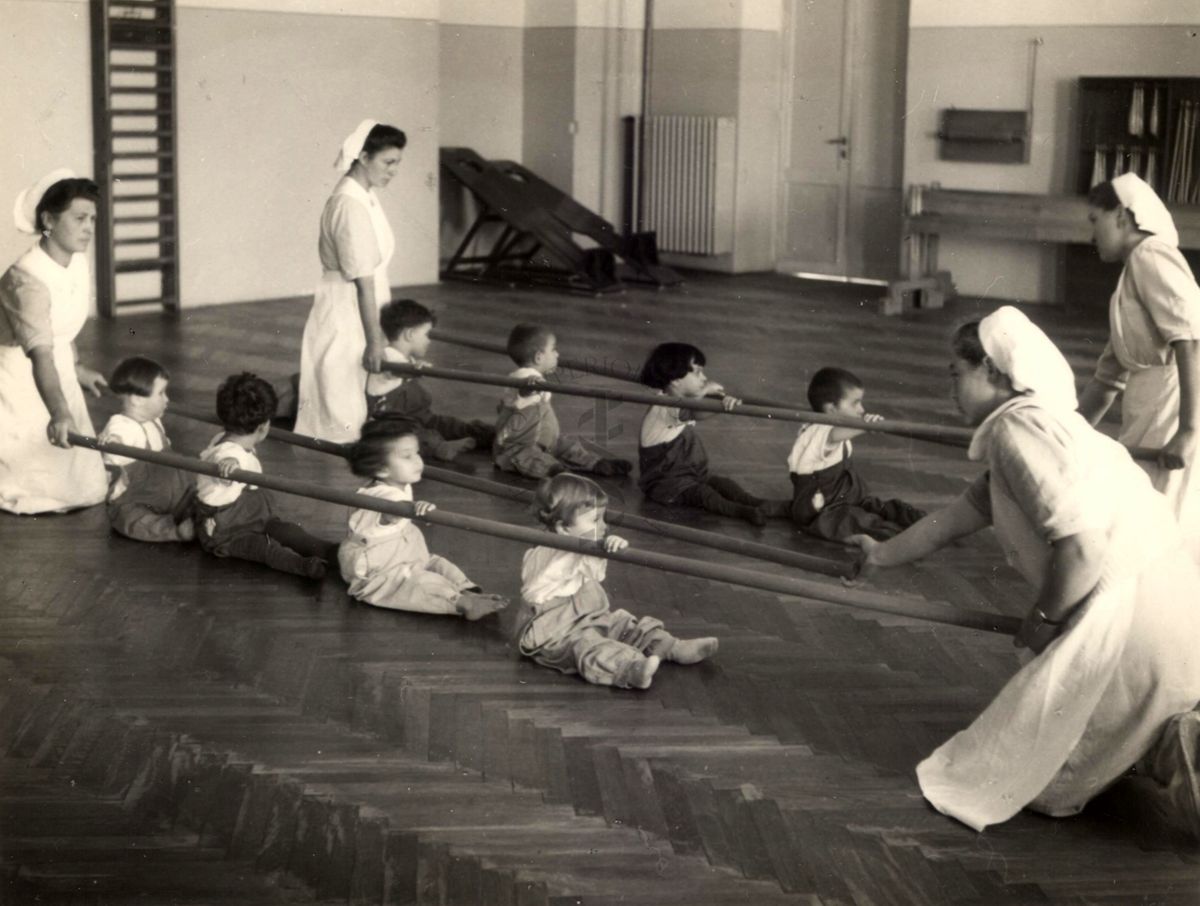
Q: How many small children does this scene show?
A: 8